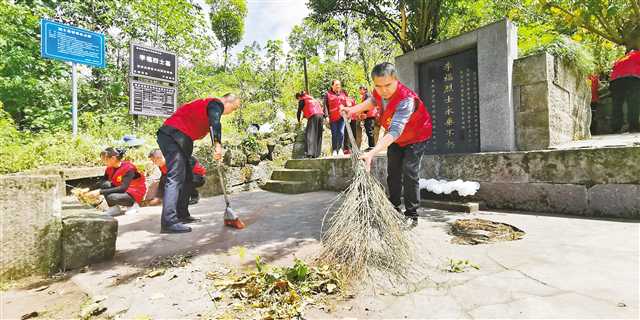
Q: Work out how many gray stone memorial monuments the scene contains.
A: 1